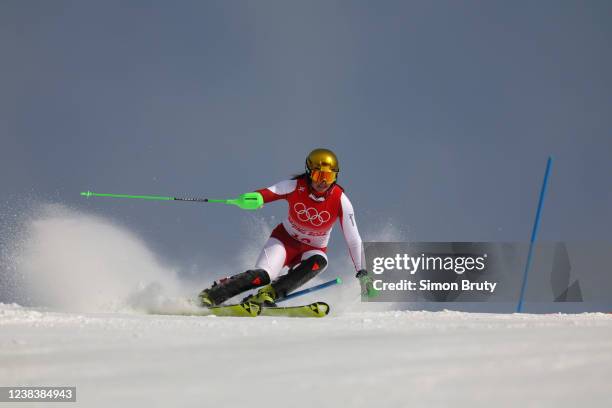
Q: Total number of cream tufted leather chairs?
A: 0